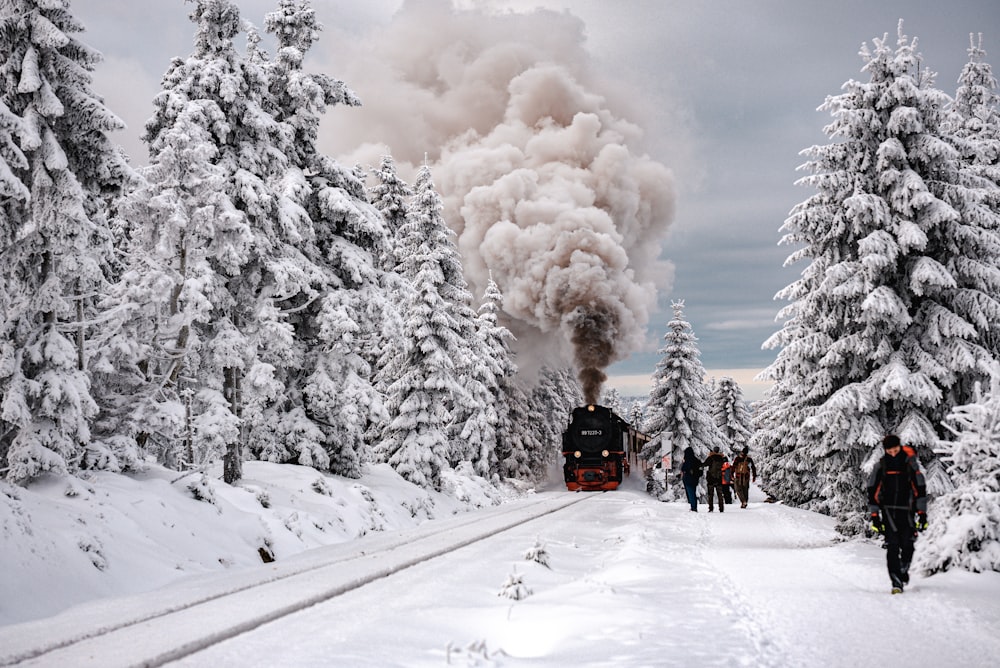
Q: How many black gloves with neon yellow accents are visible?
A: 2